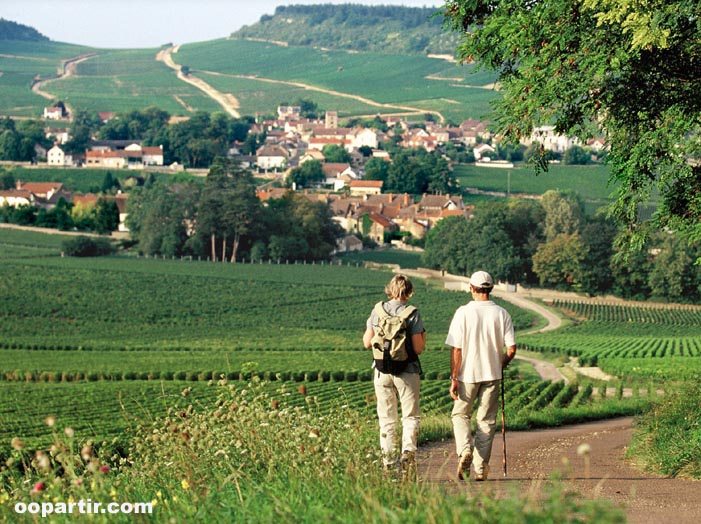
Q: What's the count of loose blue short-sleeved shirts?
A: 0